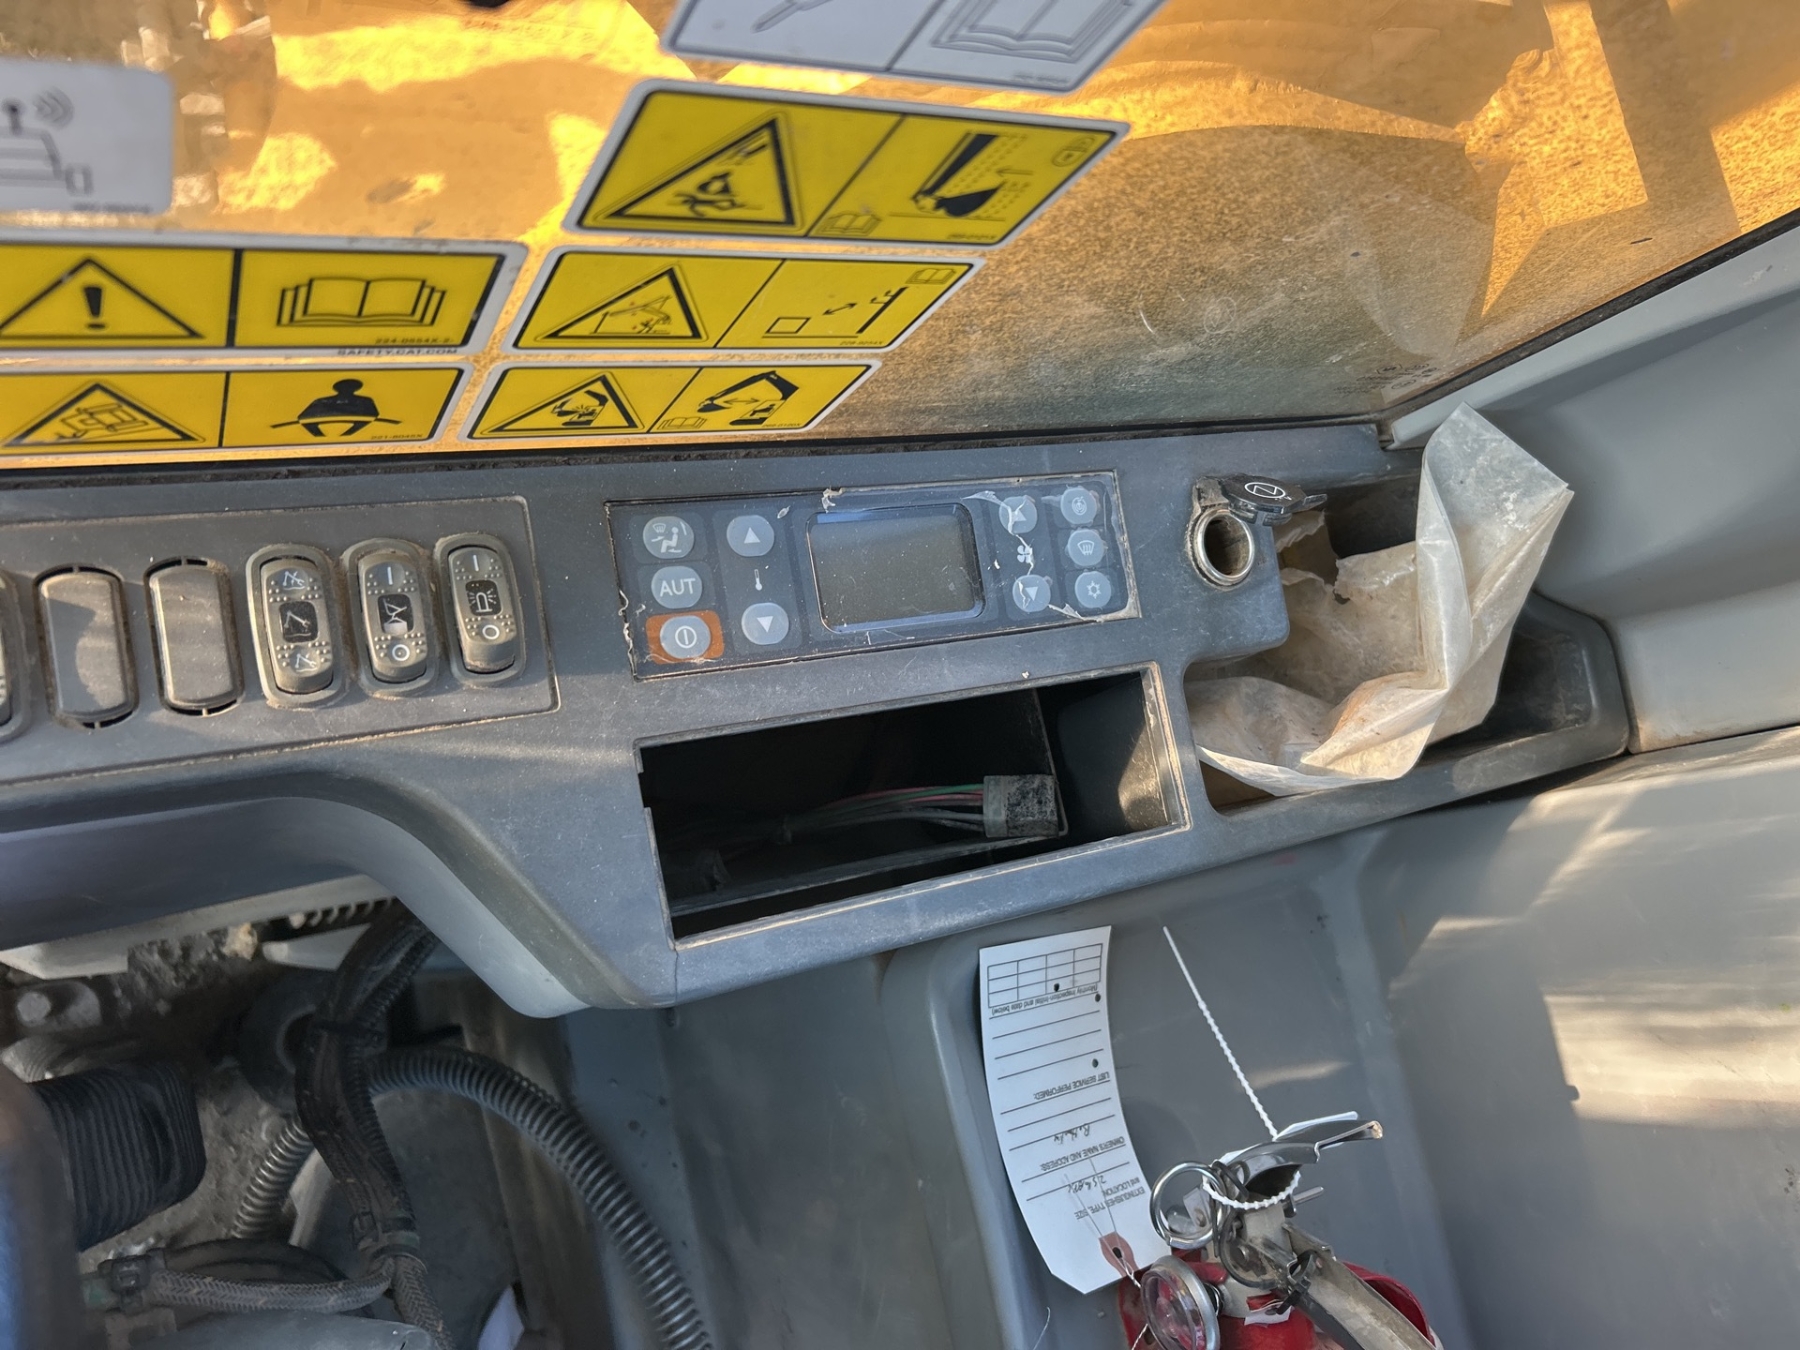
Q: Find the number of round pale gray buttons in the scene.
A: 10